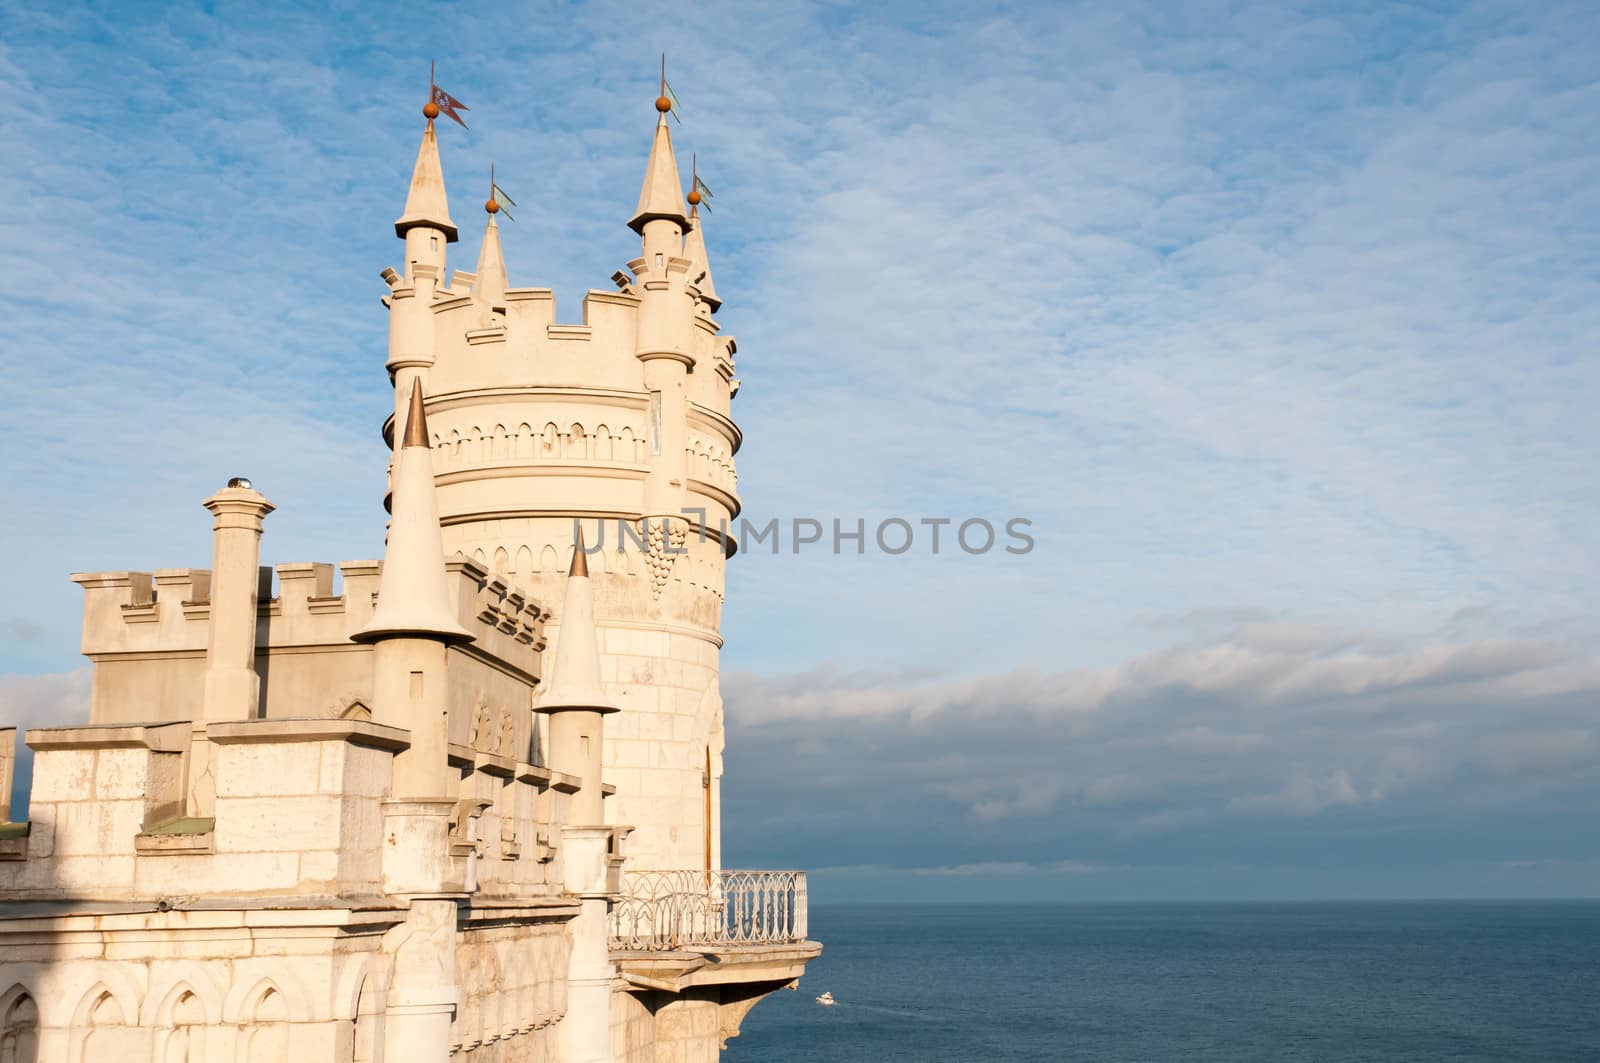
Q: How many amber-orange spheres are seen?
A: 4